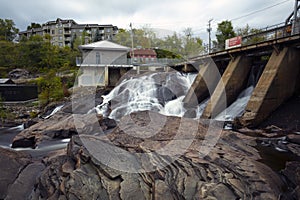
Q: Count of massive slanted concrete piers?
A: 3